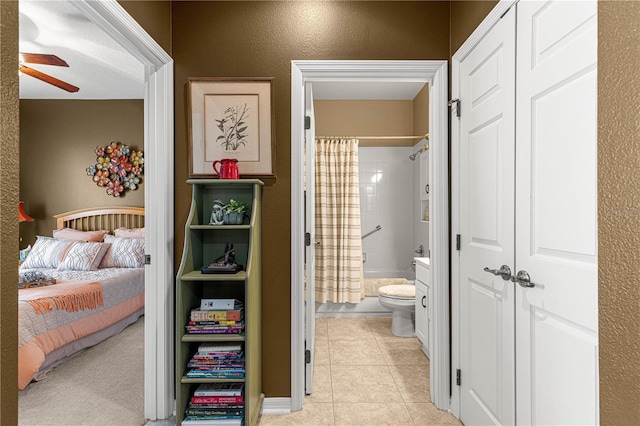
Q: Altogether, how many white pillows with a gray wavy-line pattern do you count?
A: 3